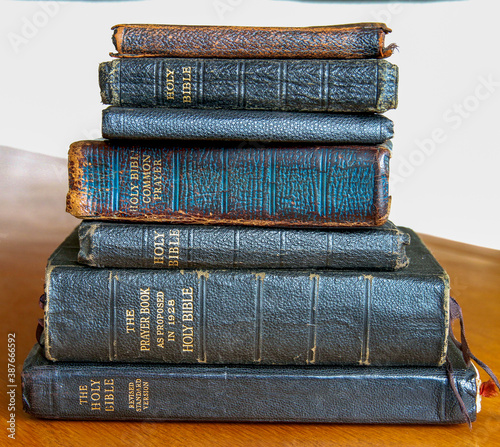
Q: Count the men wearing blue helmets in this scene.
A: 0